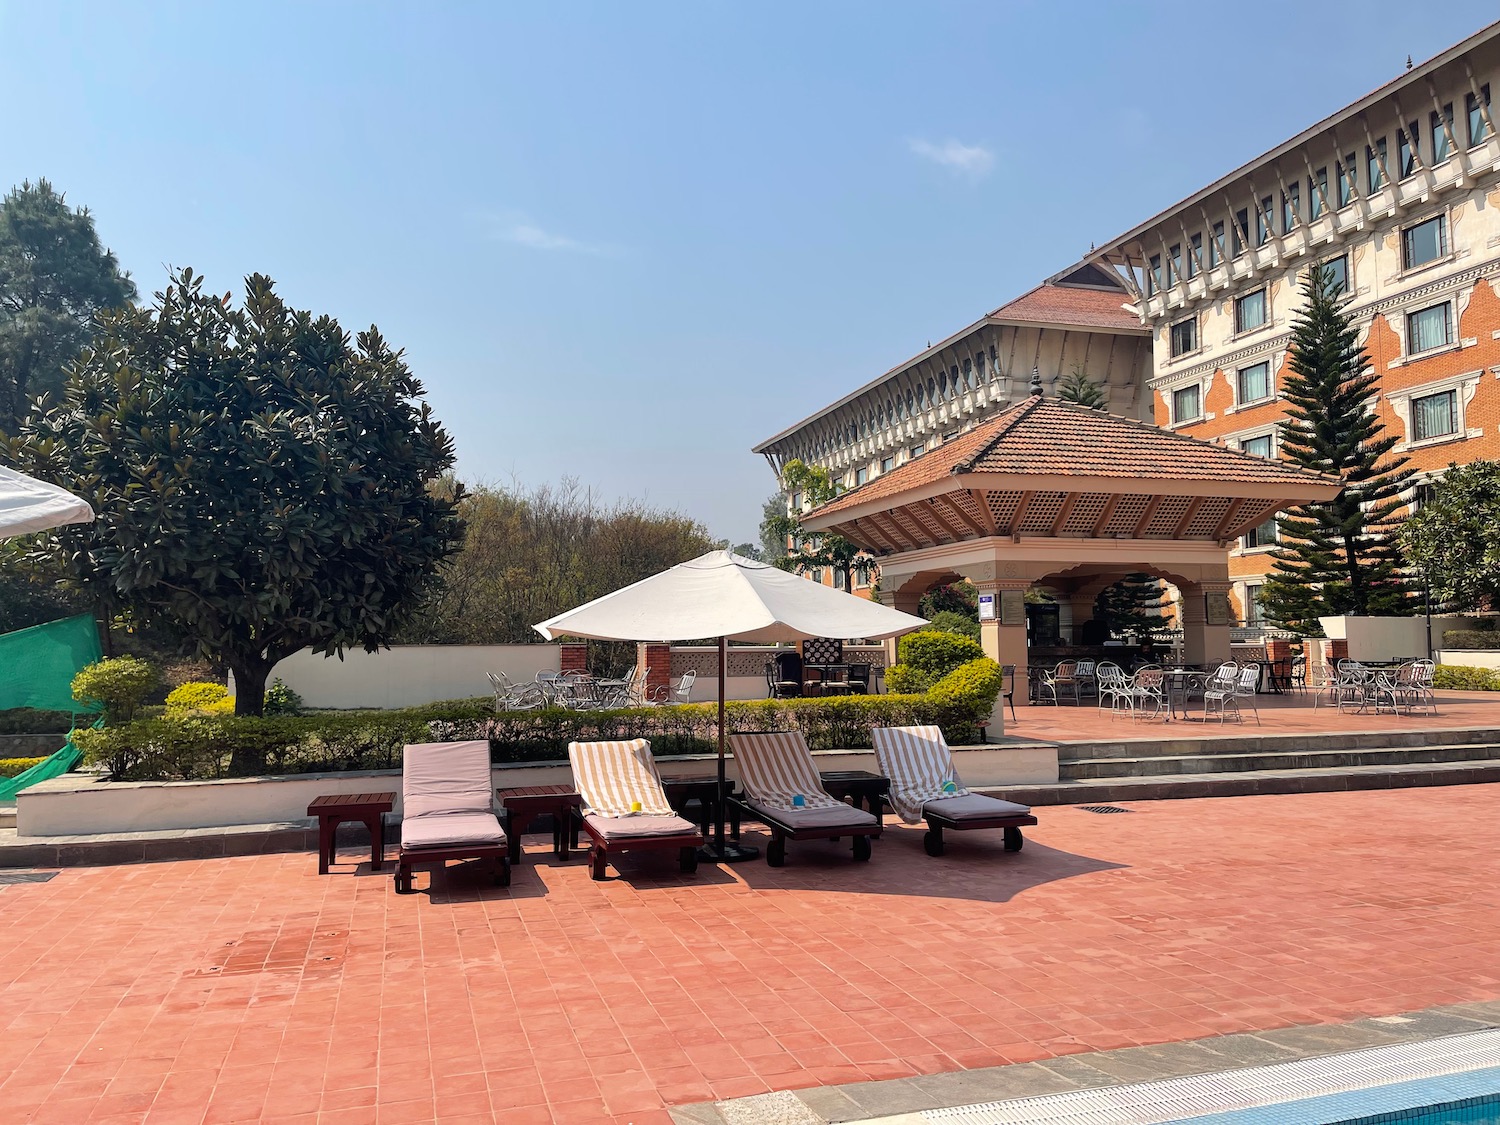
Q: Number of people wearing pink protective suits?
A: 0